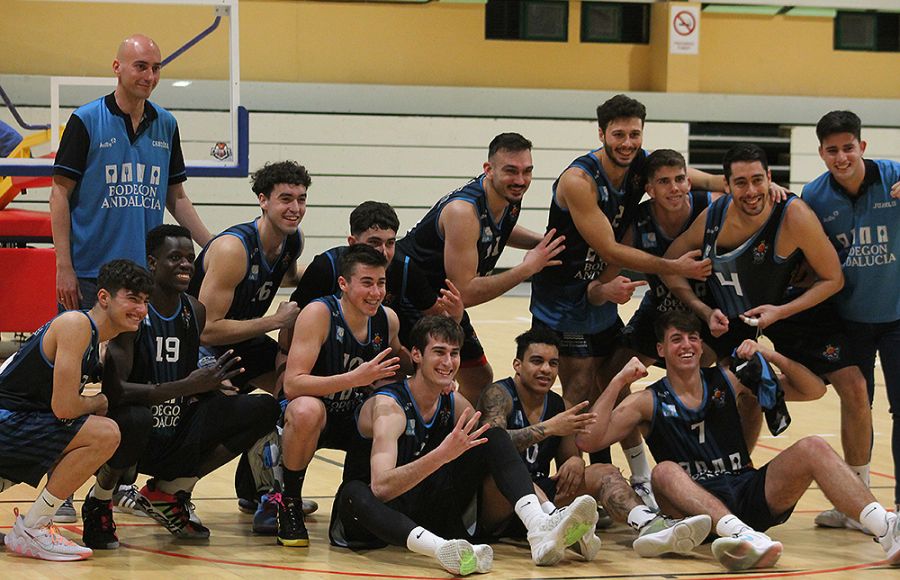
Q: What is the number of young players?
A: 12